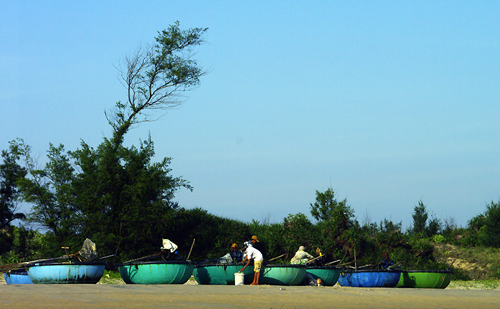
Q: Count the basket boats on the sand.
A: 8